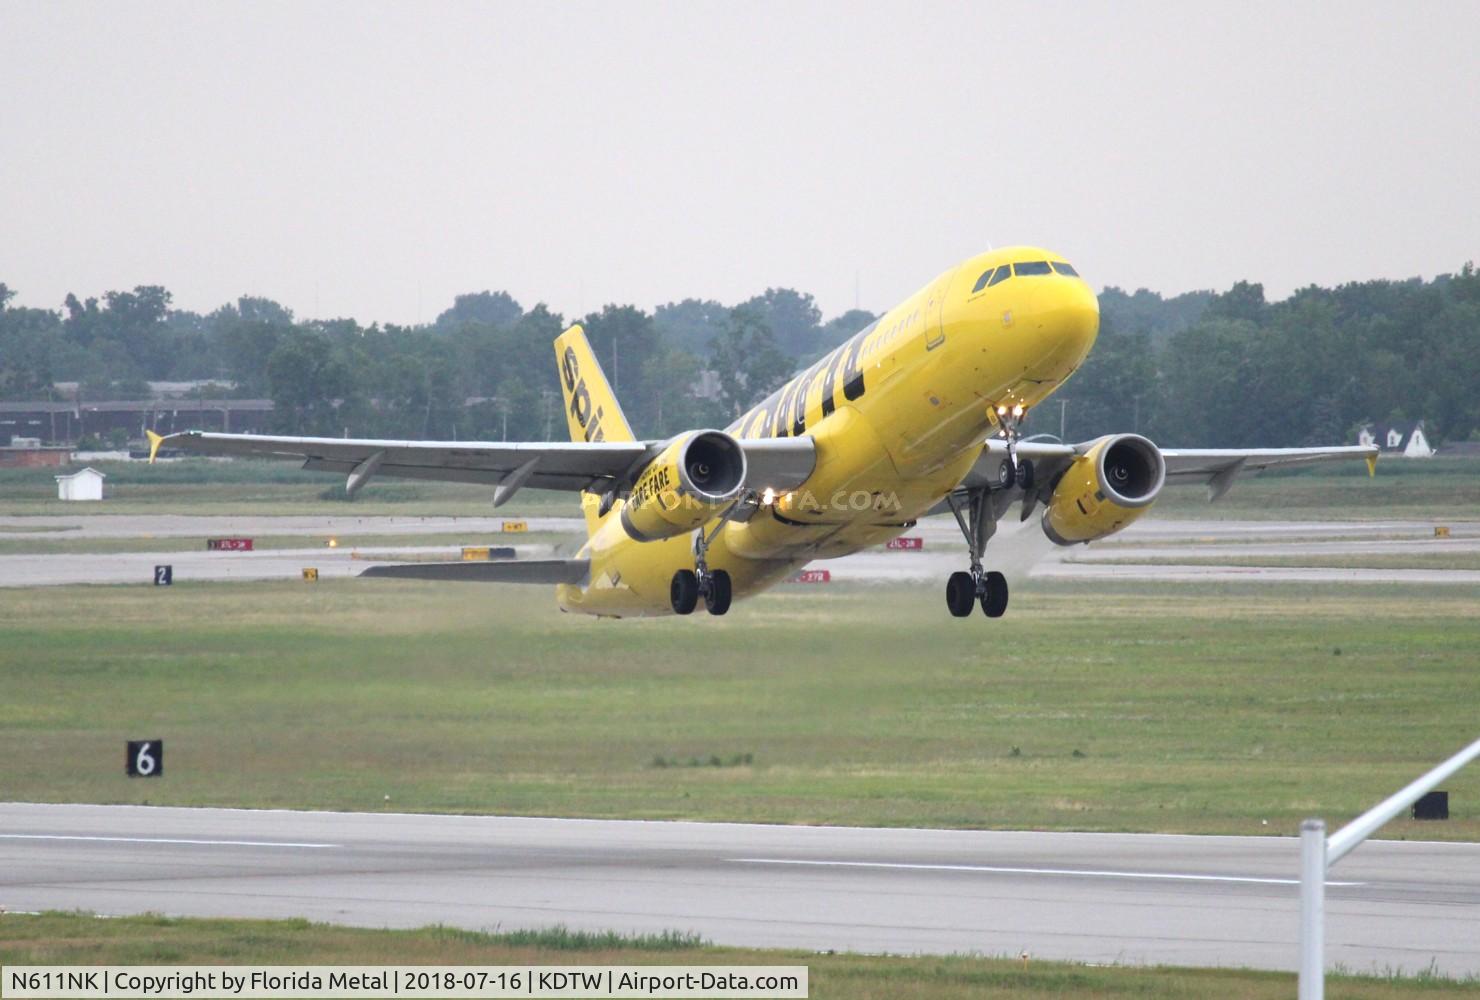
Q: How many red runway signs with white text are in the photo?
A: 3